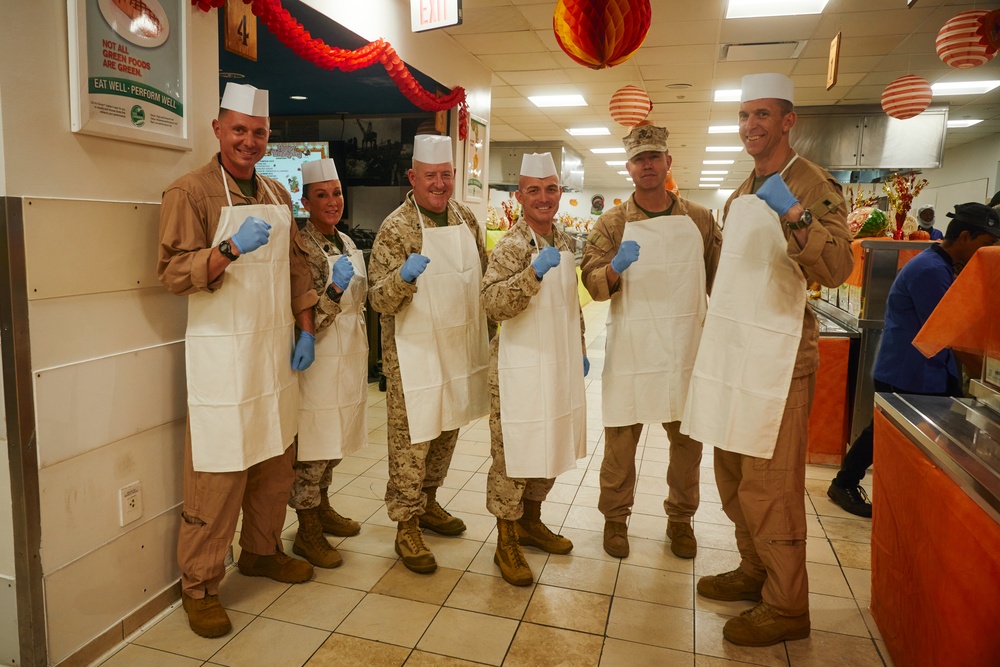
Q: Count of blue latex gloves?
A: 8